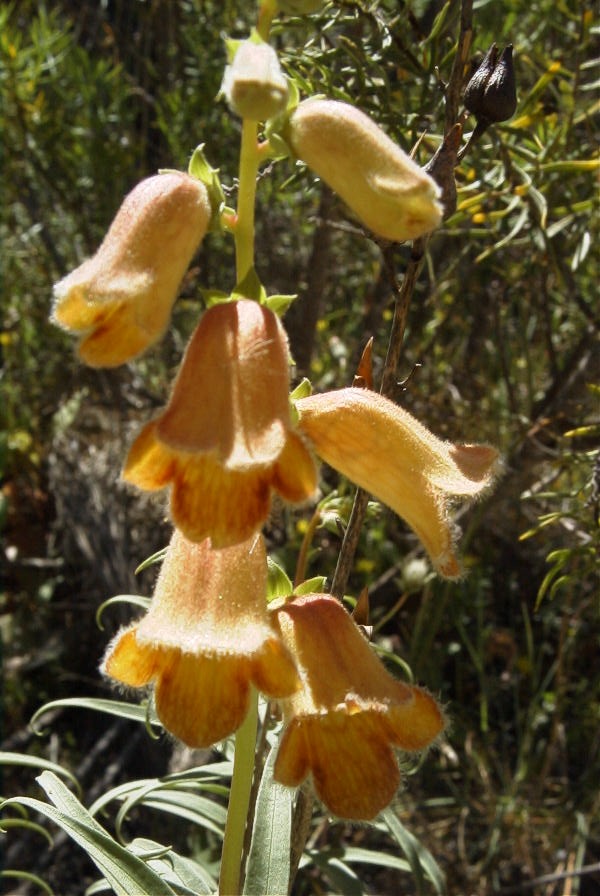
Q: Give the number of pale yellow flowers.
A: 2